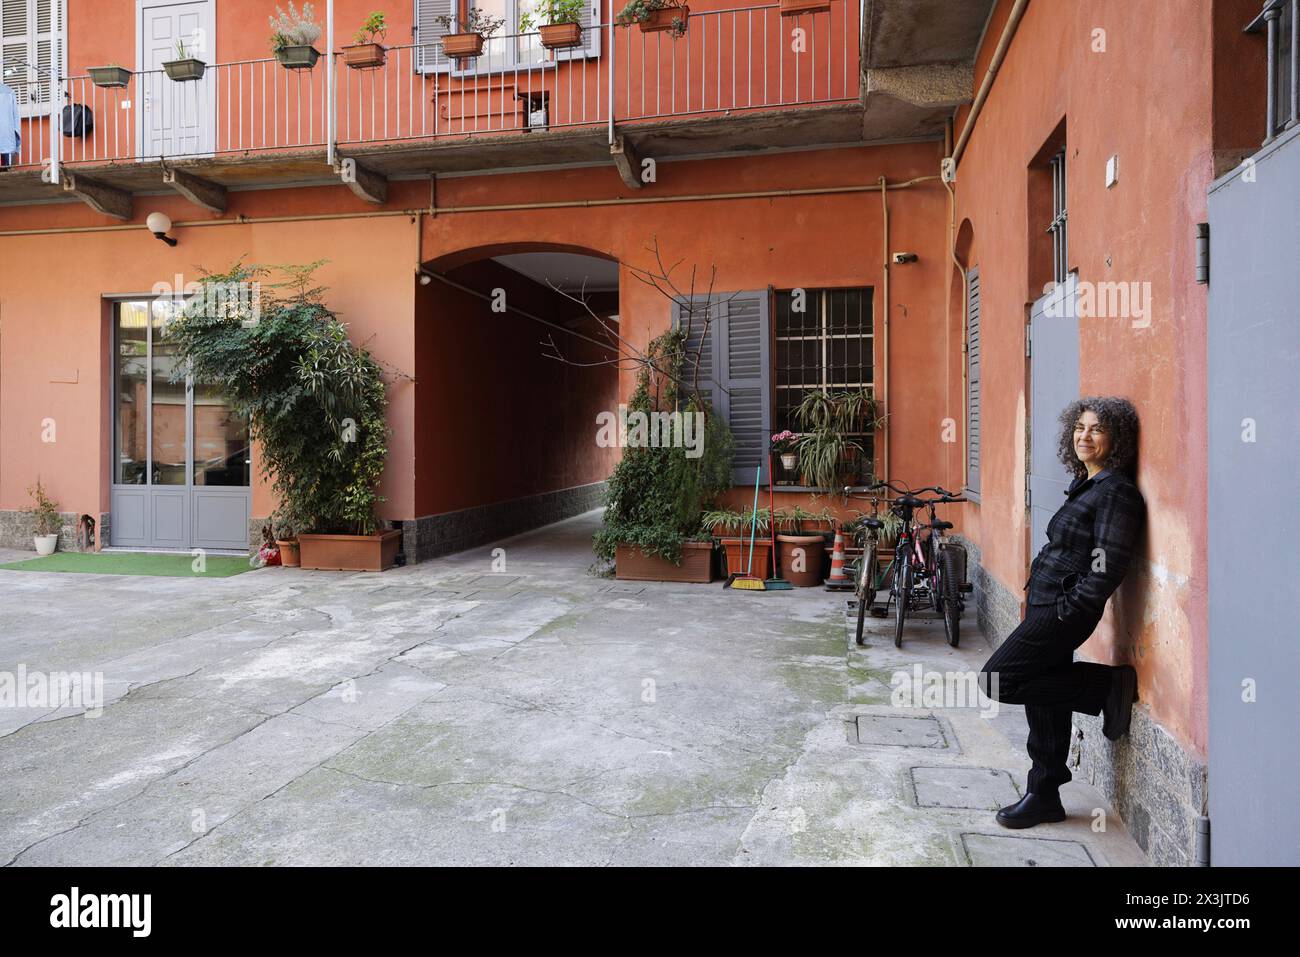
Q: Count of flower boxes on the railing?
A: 8